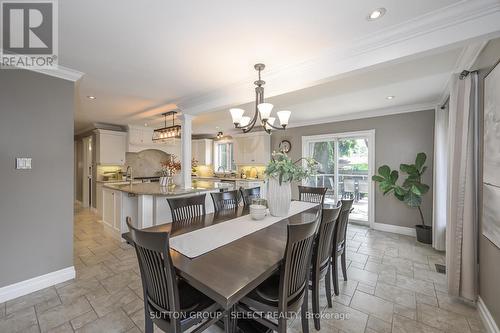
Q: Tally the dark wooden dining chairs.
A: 8